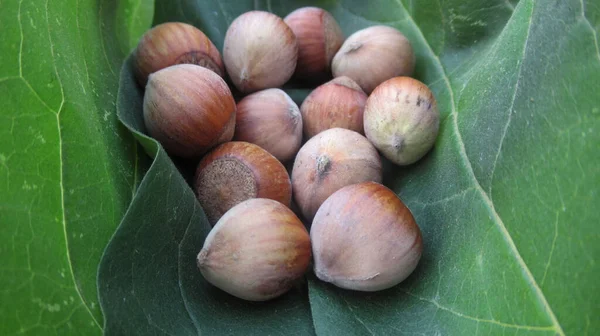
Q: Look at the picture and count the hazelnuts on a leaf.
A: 12